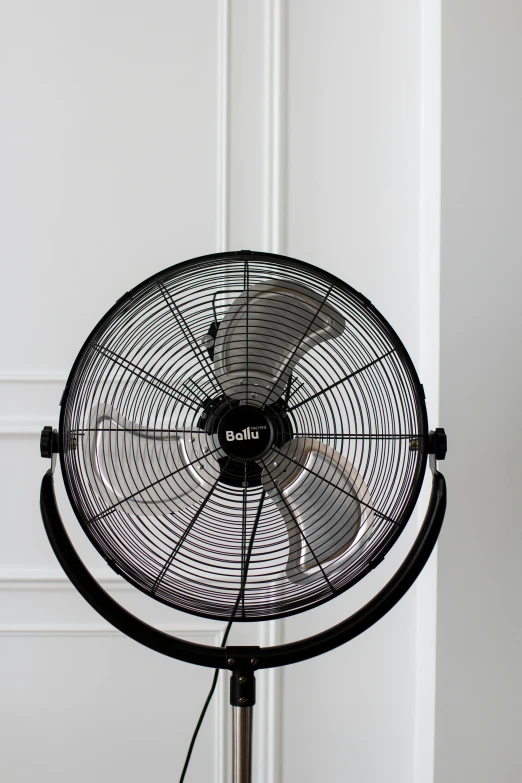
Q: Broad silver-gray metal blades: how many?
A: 3